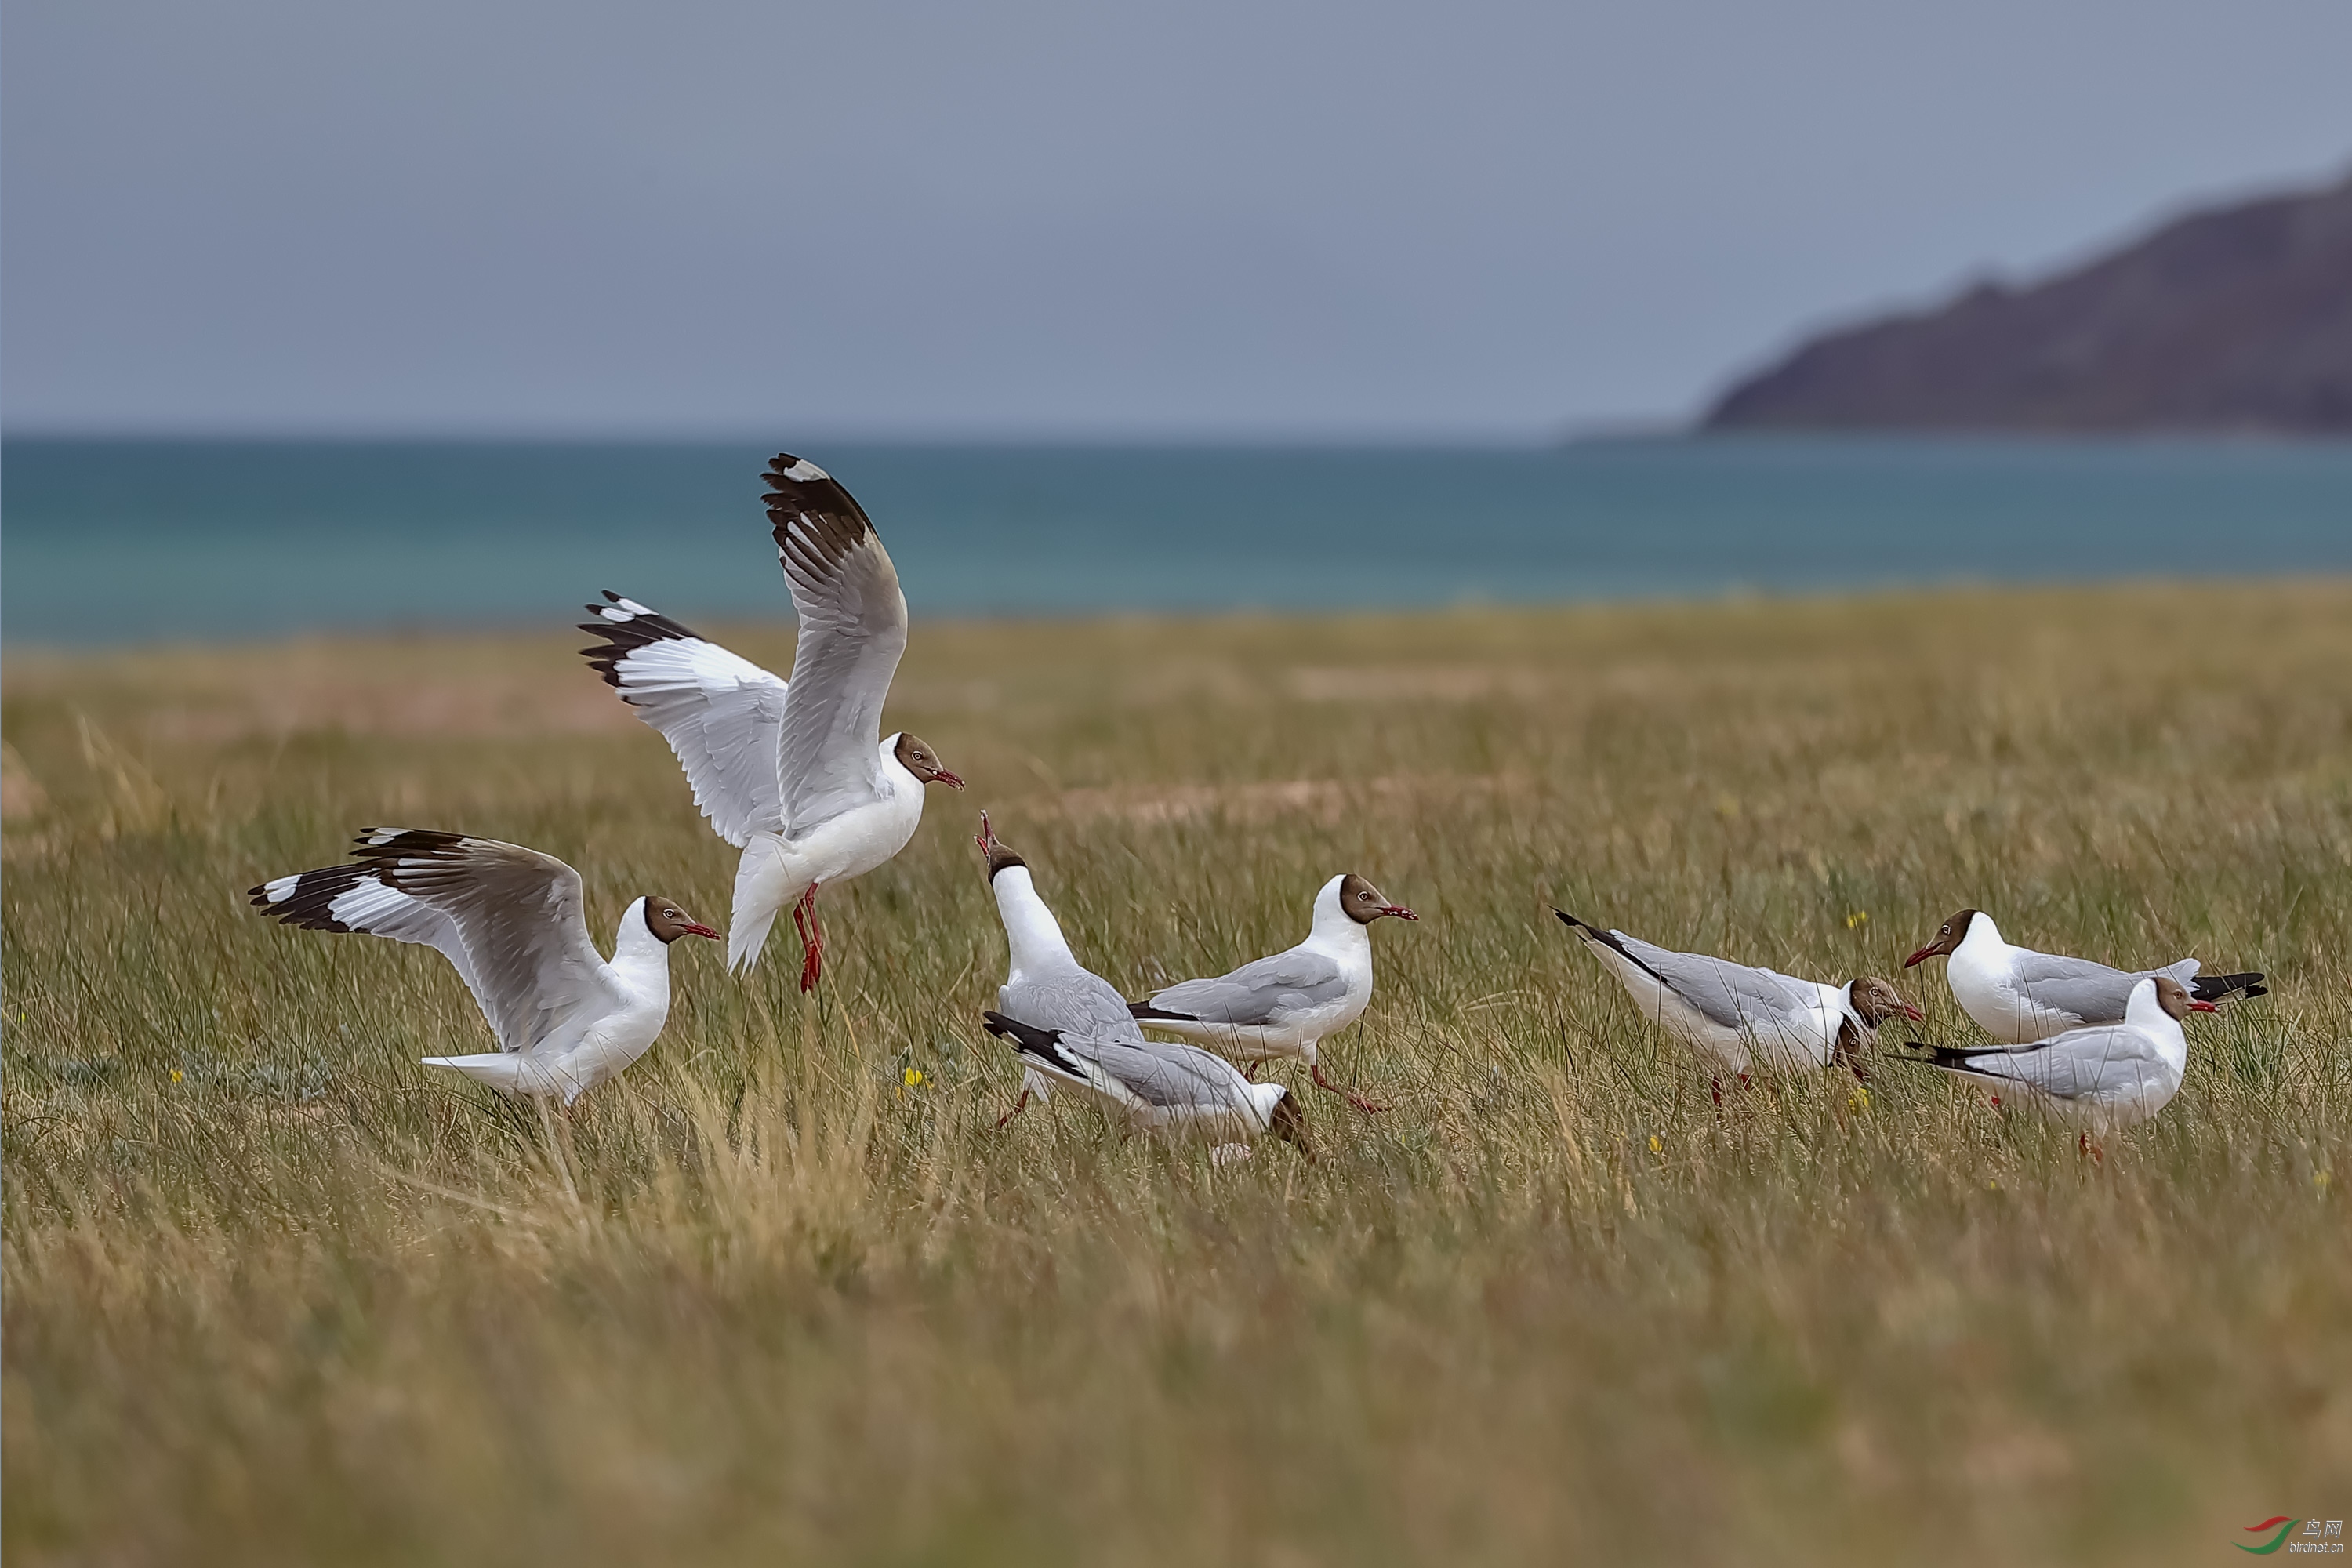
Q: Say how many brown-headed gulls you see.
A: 9